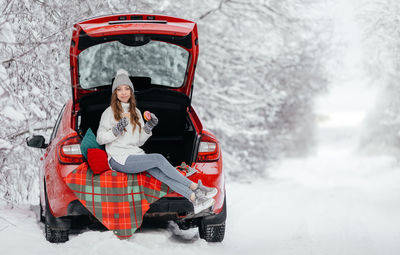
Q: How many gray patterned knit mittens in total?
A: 2